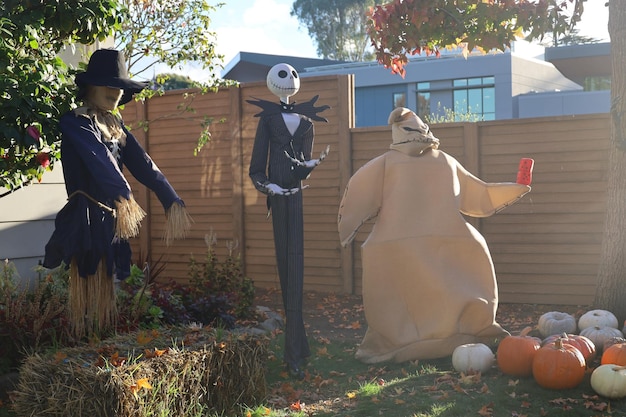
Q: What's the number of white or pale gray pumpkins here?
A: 5